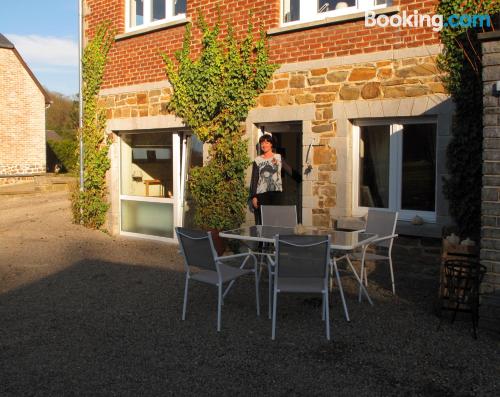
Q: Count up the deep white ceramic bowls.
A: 0